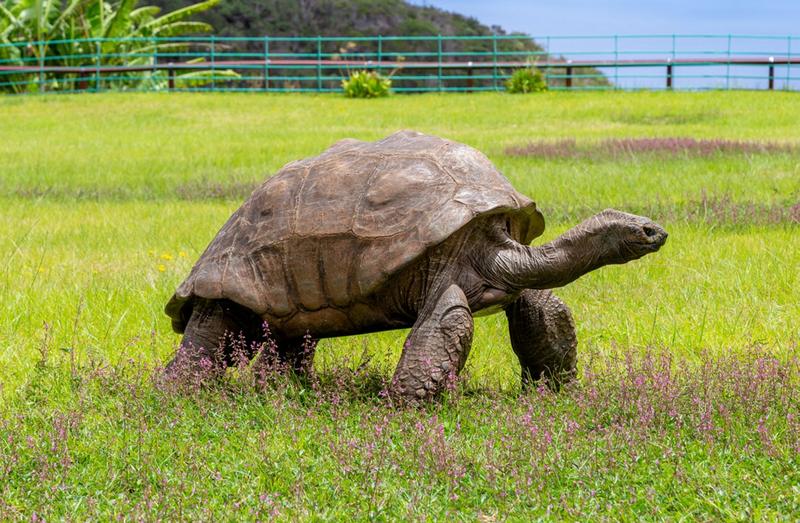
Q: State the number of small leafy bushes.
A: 2